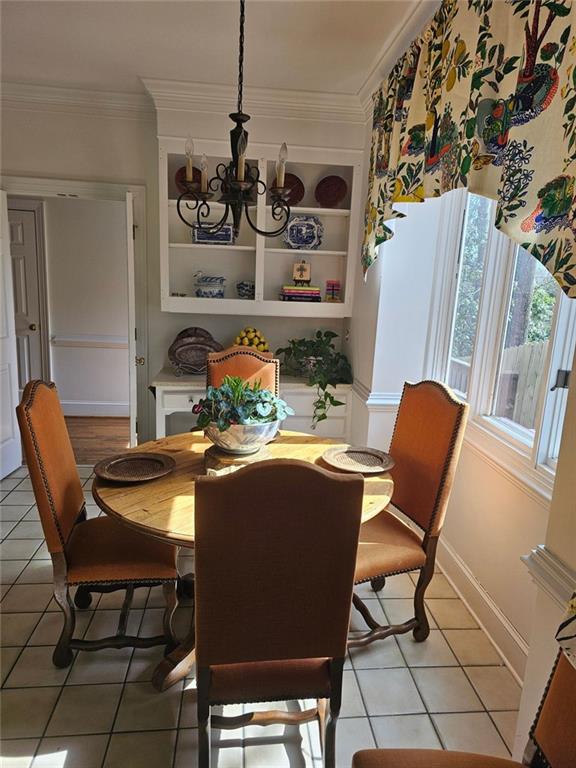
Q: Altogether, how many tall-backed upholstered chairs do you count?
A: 5